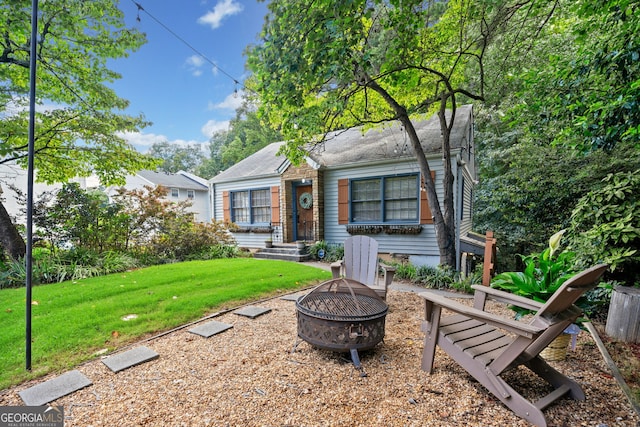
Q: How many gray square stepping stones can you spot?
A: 5